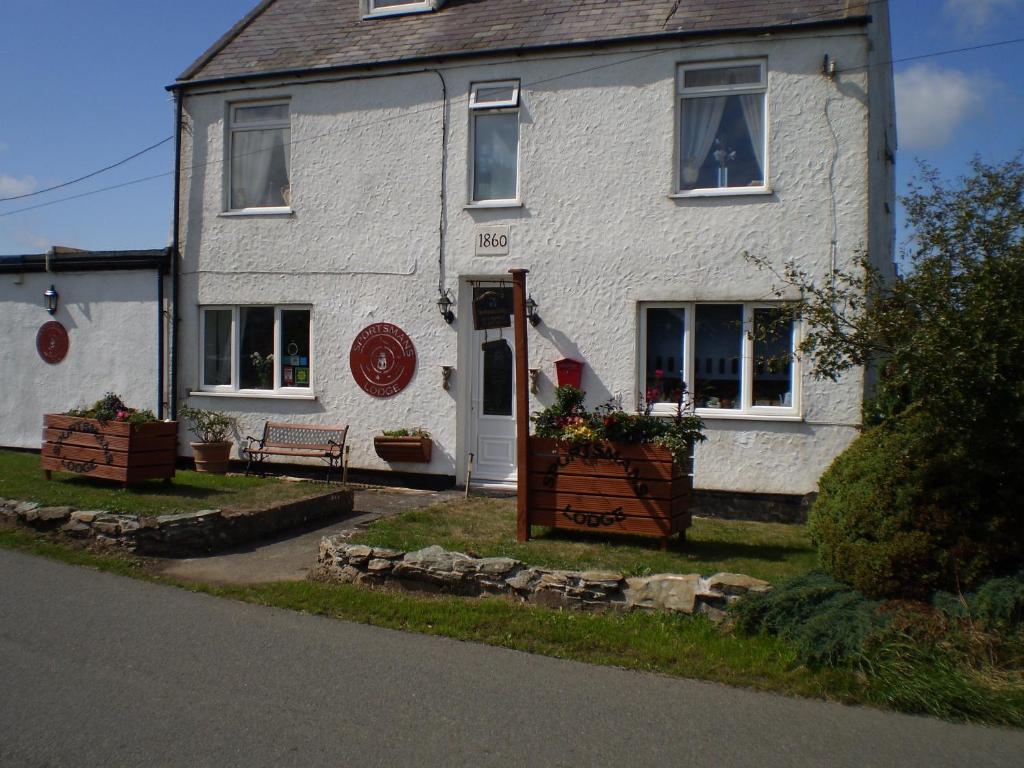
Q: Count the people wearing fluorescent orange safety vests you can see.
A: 0